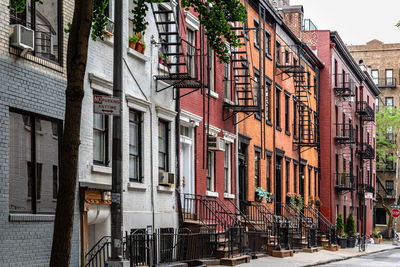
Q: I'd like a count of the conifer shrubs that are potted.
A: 2